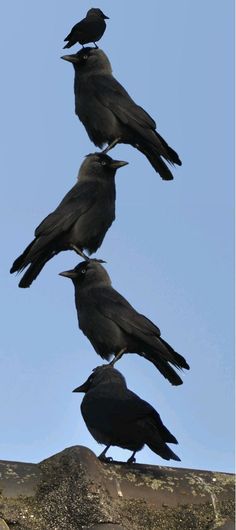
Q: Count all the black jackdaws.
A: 5